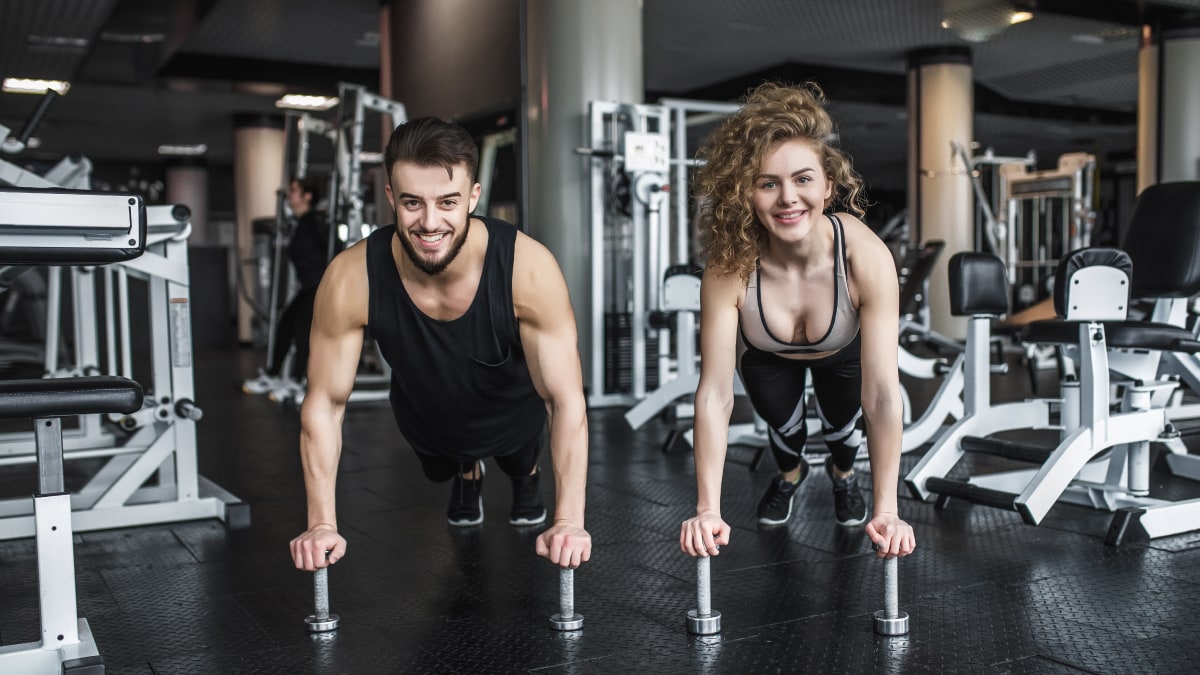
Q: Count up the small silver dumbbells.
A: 4